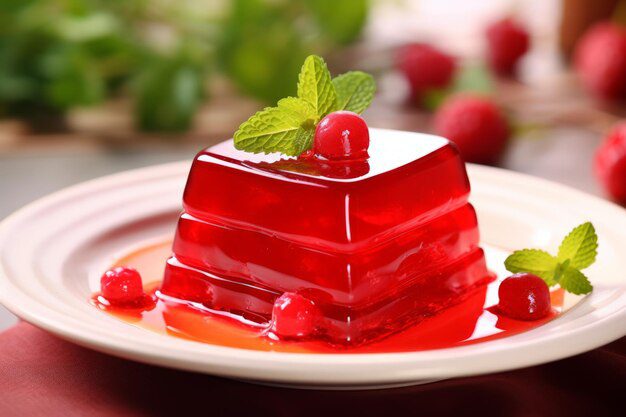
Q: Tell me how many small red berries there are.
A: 4